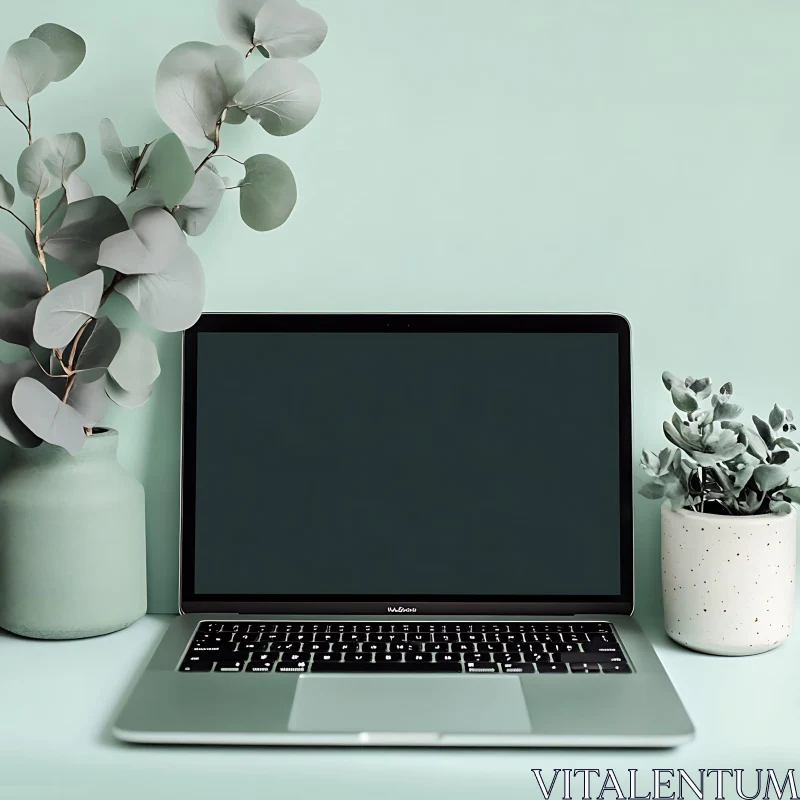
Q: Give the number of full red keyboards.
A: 0